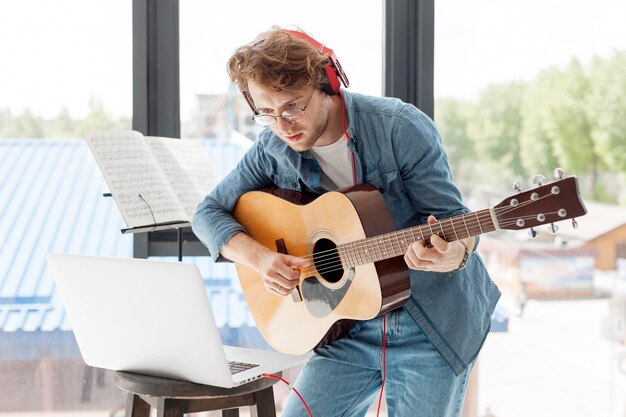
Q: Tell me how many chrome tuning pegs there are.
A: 6